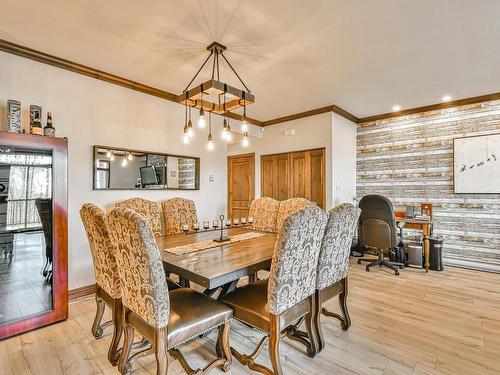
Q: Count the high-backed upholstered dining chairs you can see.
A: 8